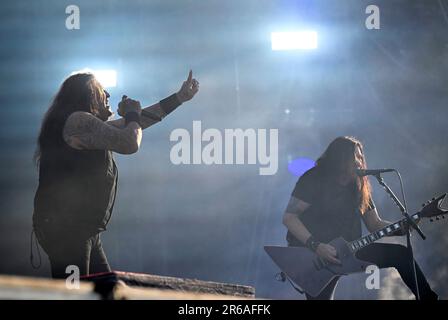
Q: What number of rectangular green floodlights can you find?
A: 0